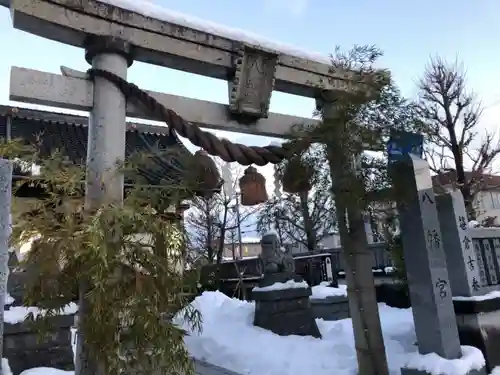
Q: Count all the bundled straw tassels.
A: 3